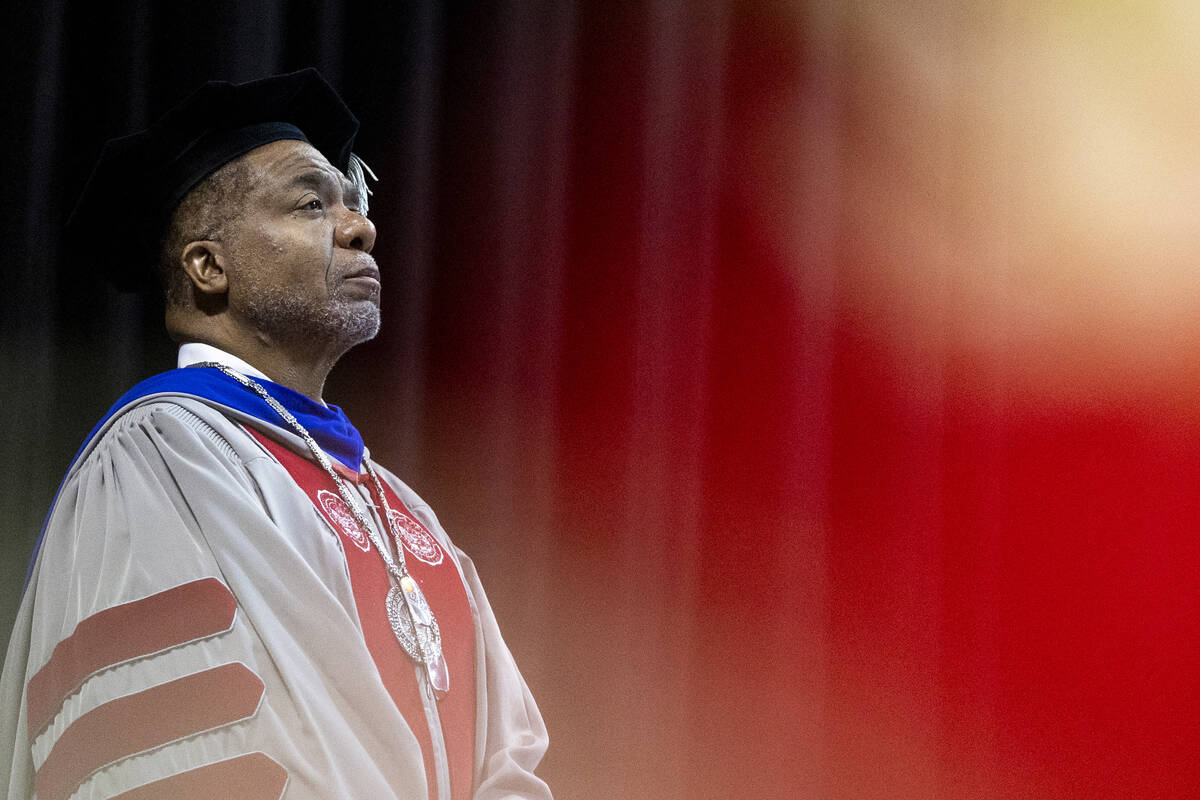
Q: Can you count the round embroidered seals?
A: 2